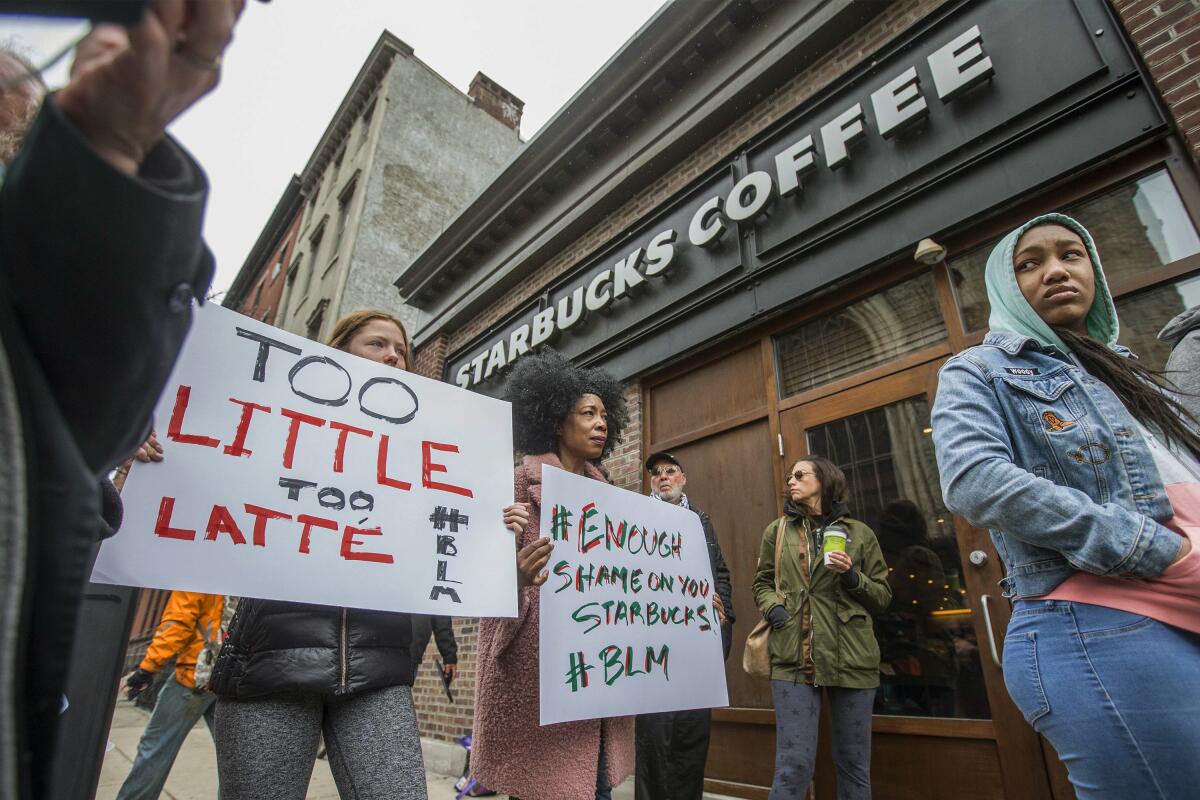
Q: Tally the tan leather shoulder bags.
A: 1